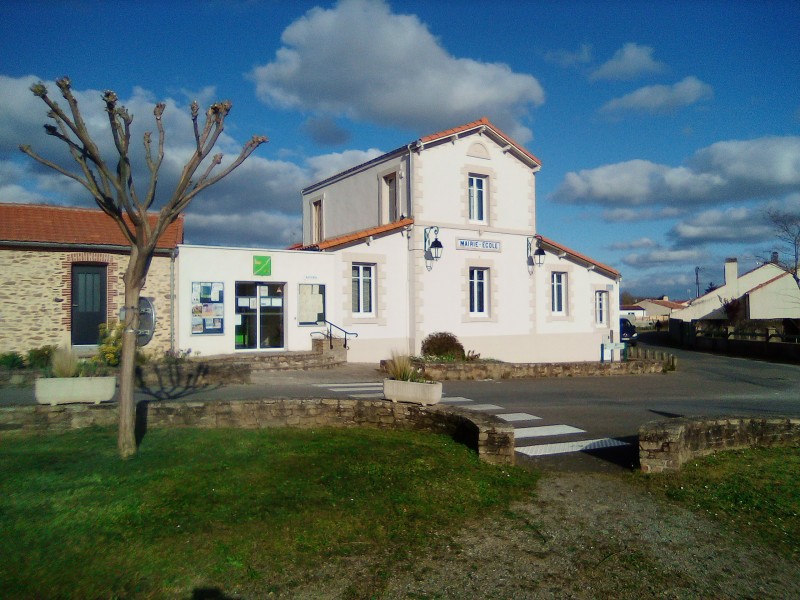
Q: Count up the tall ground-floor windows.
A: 4